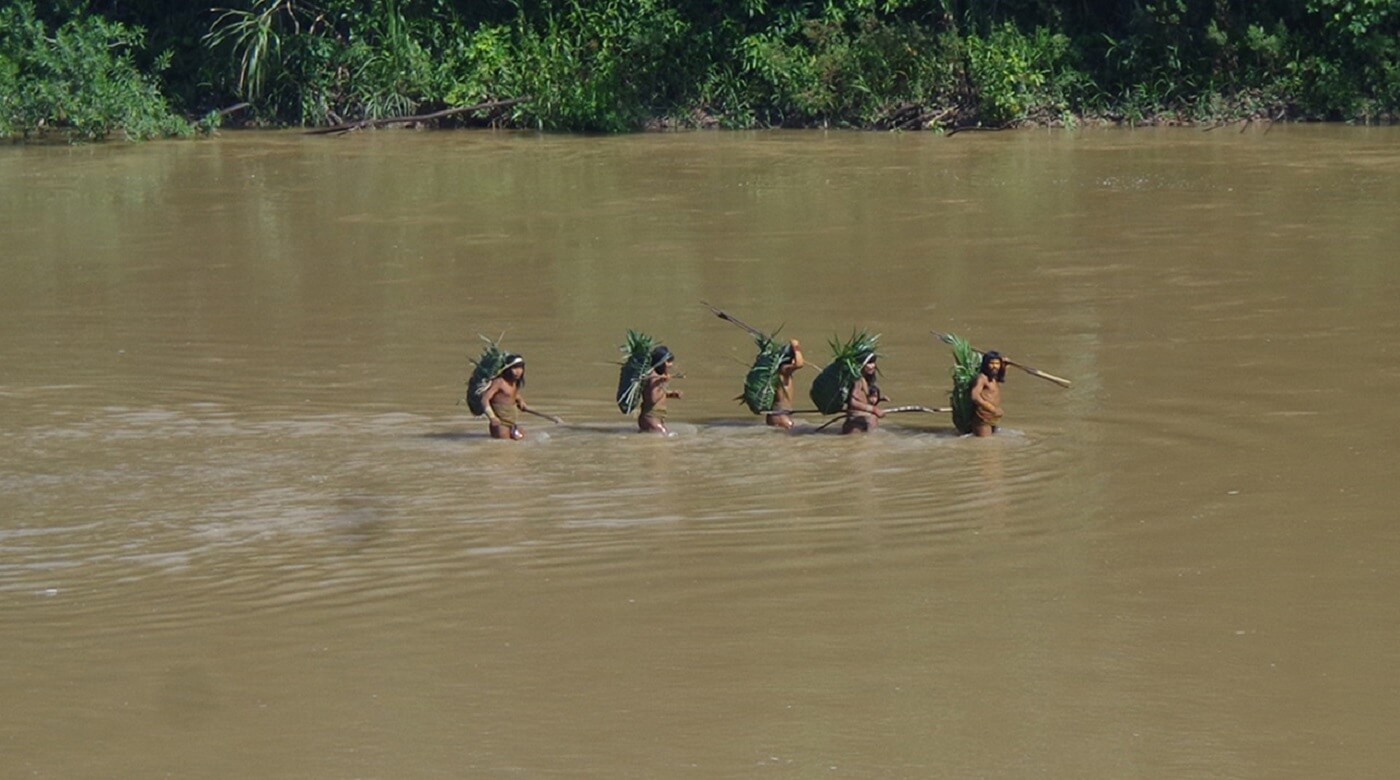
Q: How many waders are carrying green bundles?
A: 5